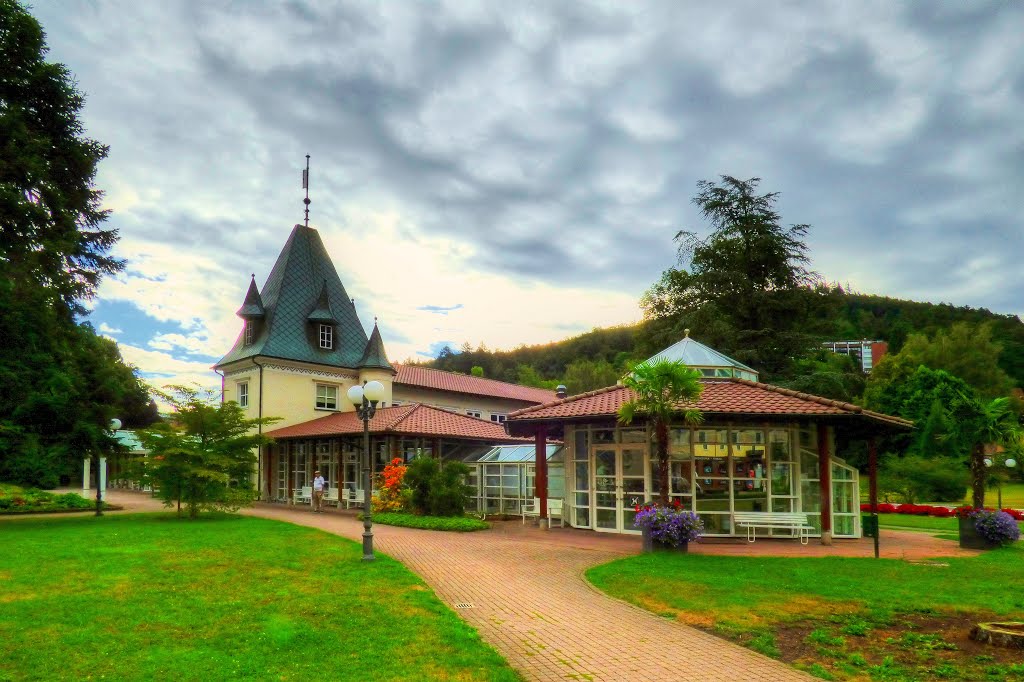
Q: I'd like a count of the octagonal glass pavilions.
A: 1